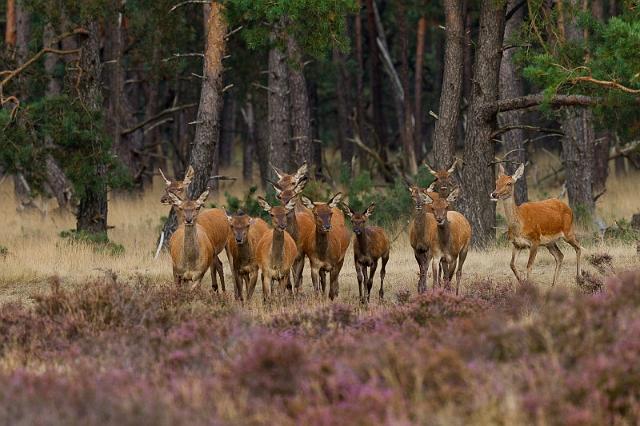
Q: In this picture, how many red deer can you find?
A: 12